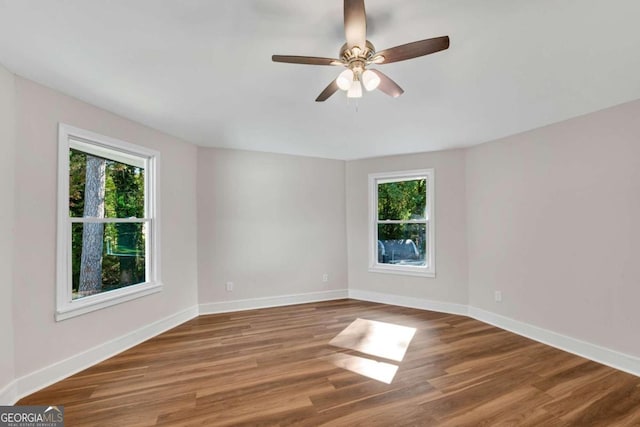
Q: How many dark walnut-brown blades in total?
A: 5